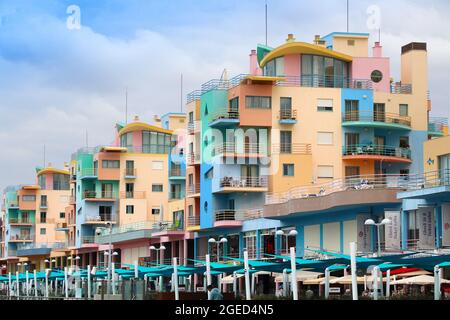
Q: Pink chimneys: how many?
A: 2